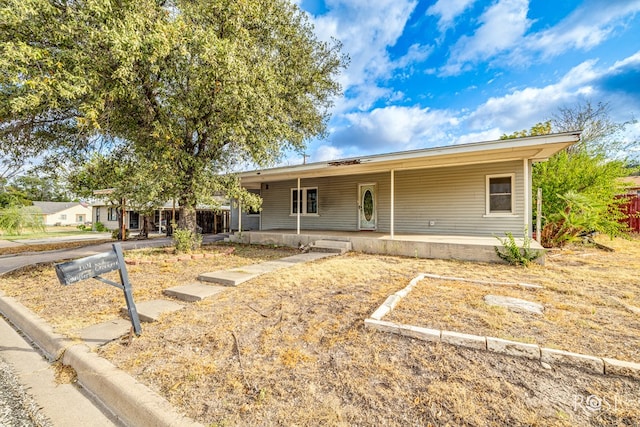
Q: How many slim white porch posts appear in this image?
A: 4